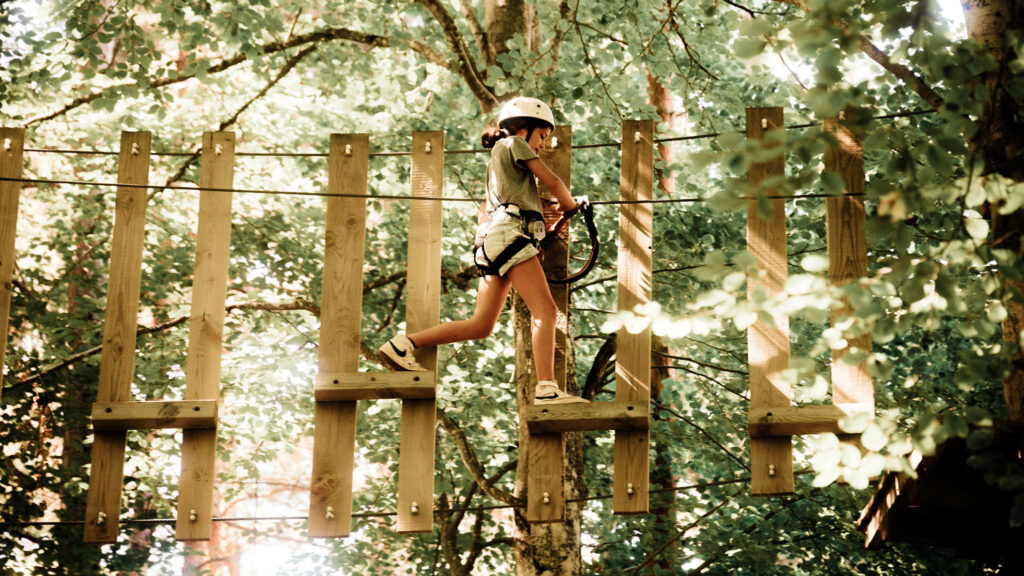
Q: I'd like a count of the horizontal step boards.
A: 4